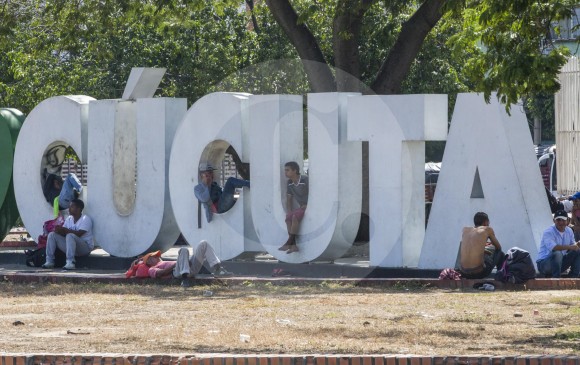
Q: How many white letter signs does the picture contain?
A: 6